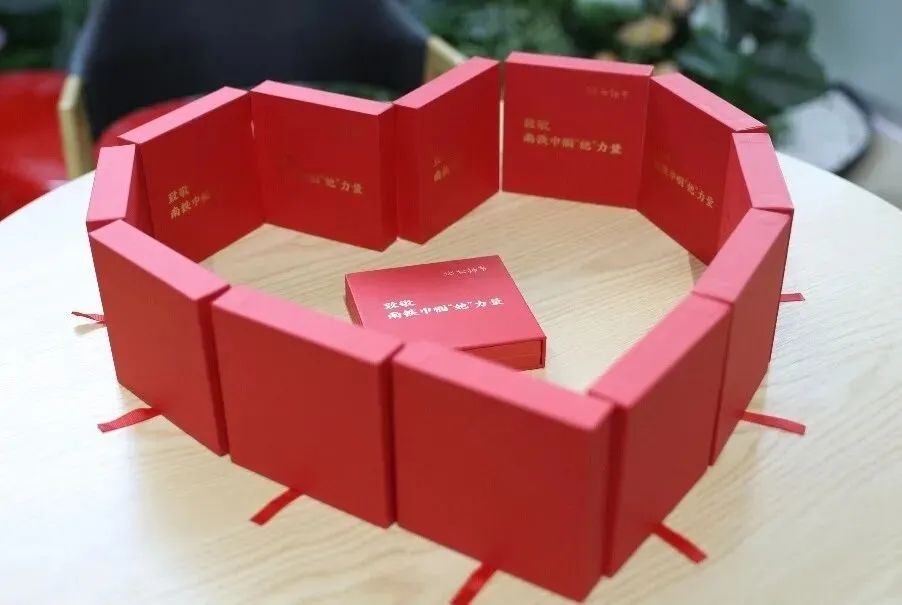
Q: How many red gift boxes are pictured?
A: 13